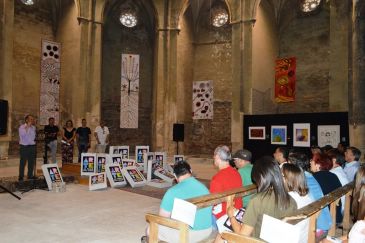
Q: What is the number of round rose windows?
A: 4